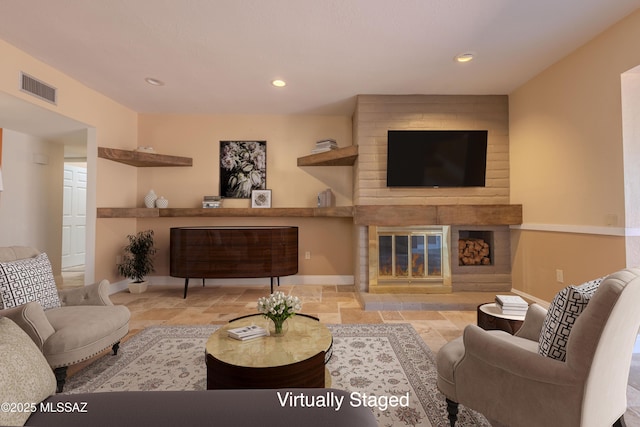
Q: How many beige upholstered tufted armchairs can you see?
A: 2